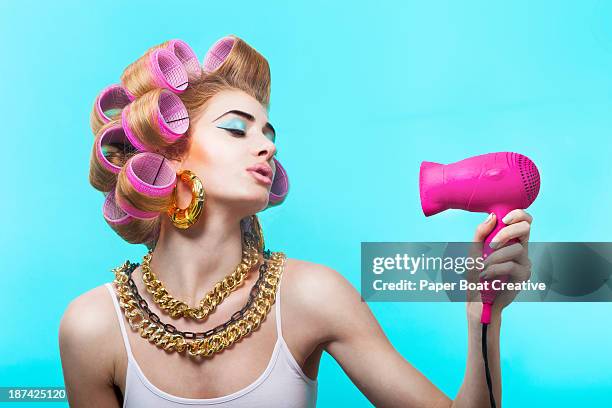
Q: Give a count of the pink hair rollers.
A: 9